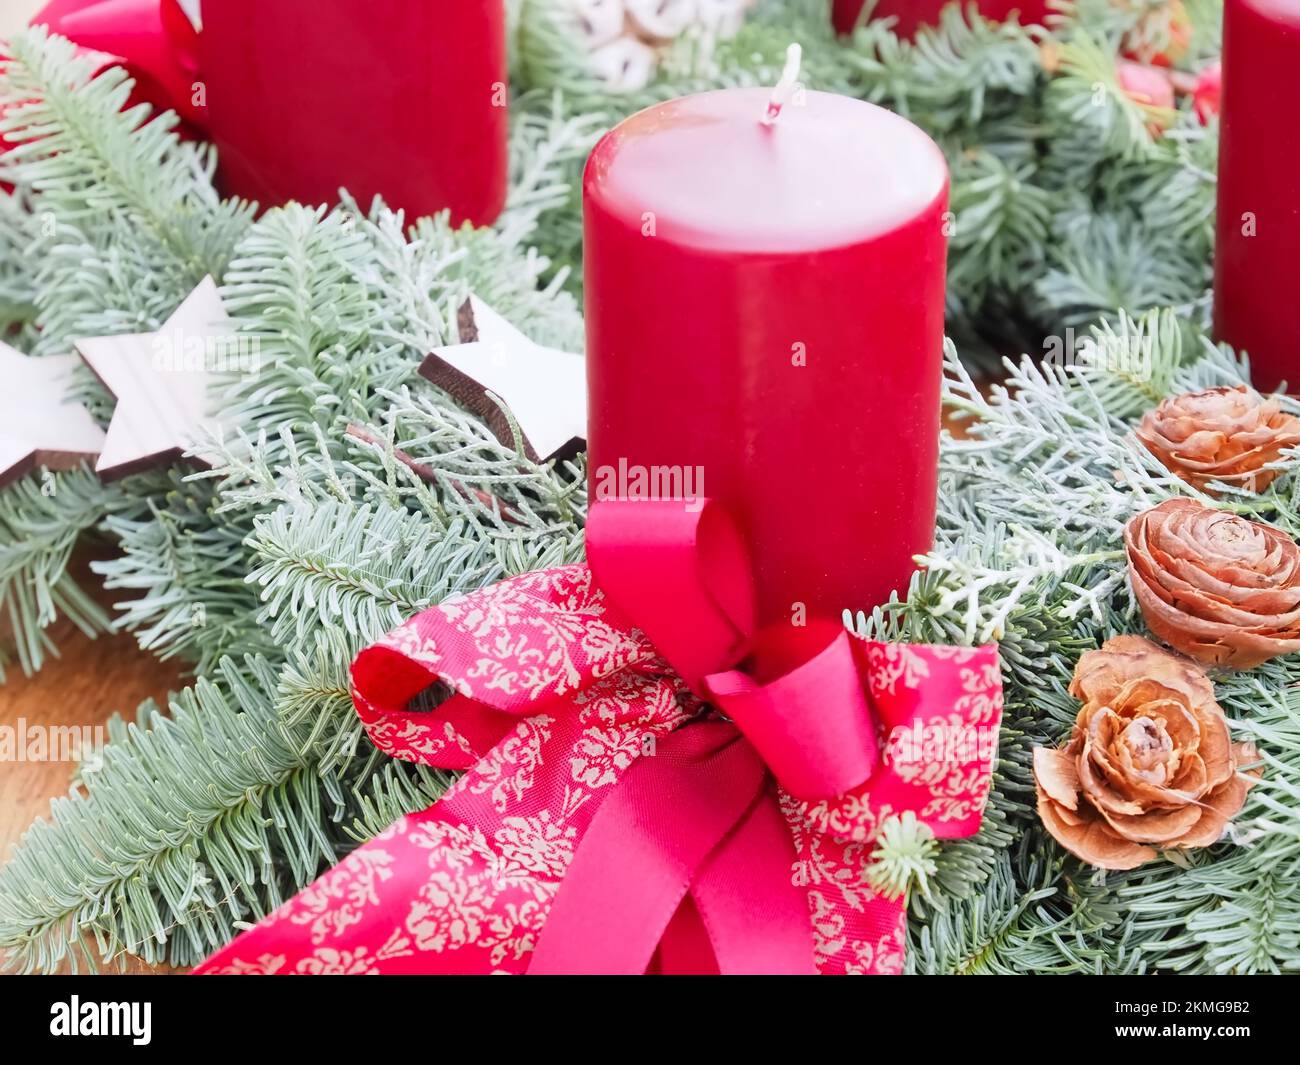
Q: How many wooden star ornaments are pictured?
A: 3